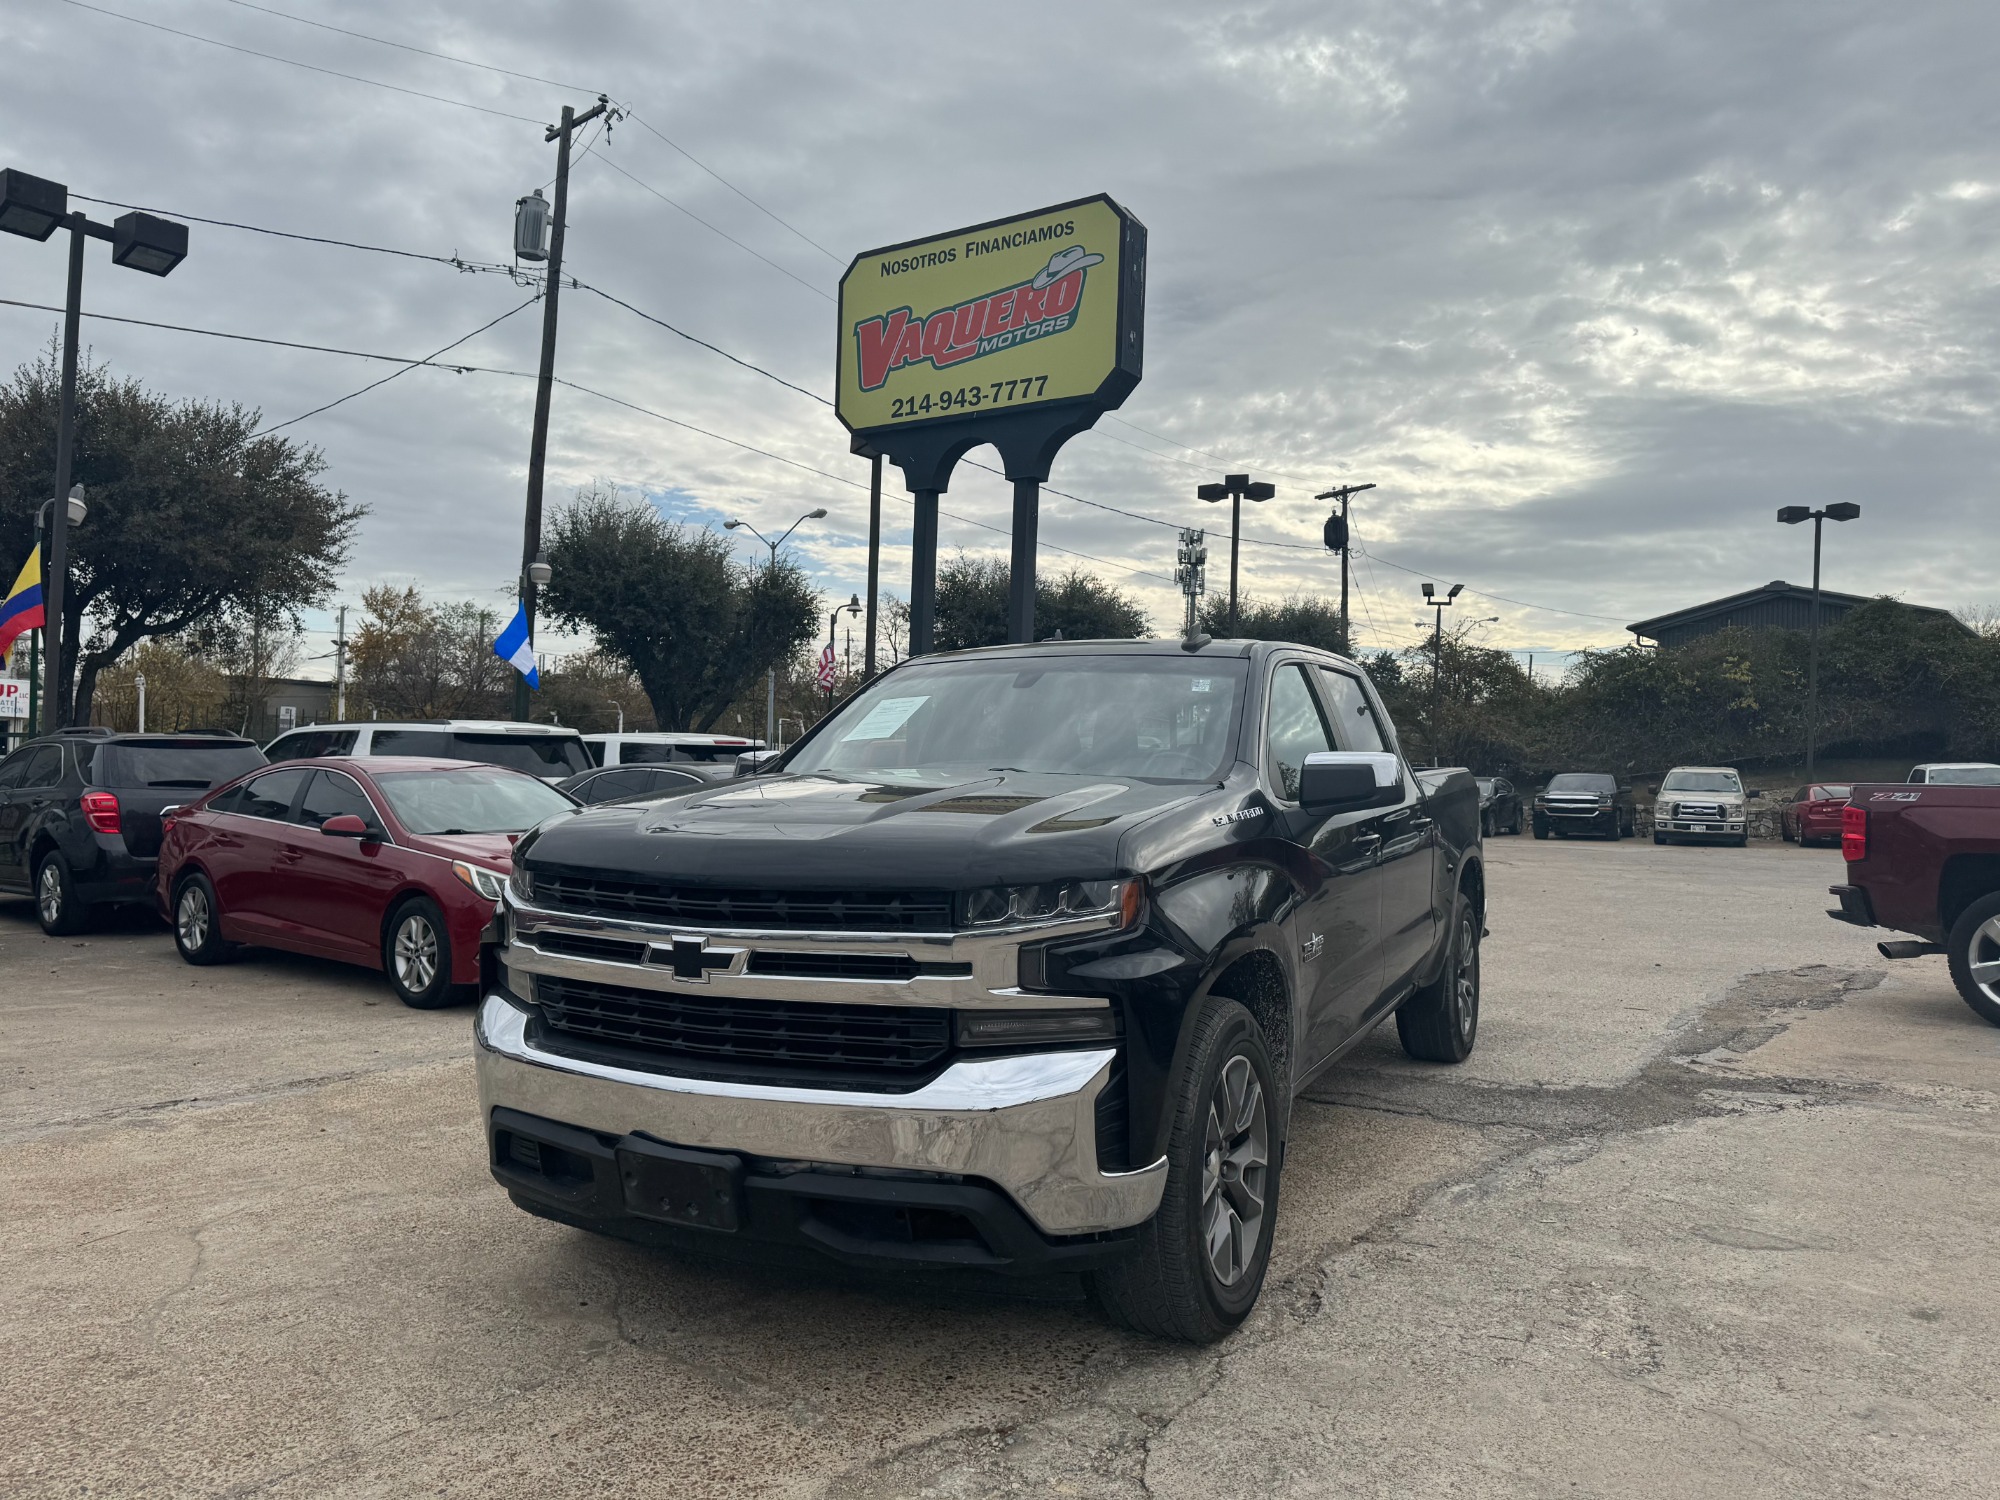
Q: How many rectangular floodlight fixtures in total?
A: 9